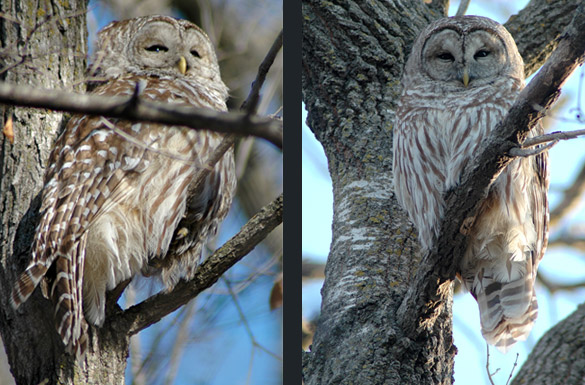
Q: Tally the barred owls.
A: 2